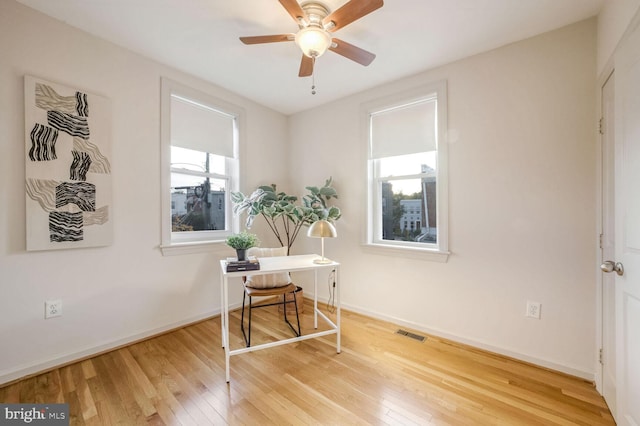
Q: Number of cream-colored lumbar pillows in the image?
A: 1